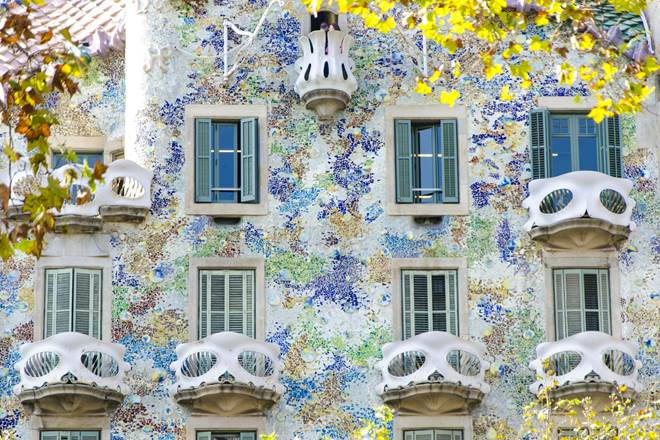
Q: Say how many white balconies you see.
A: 7